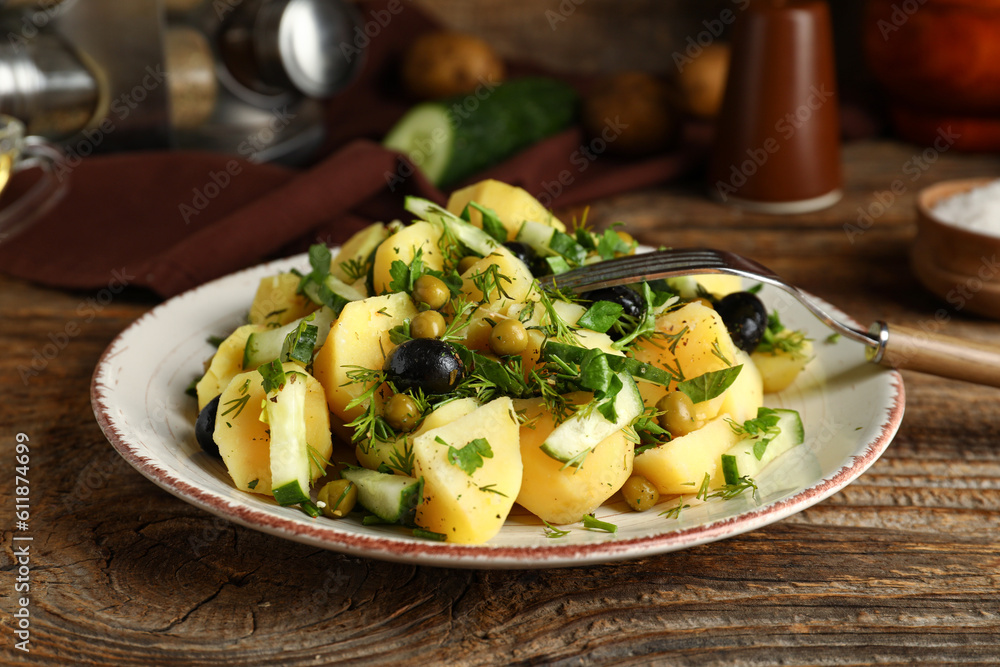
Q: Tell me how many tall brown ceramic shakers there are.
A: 1